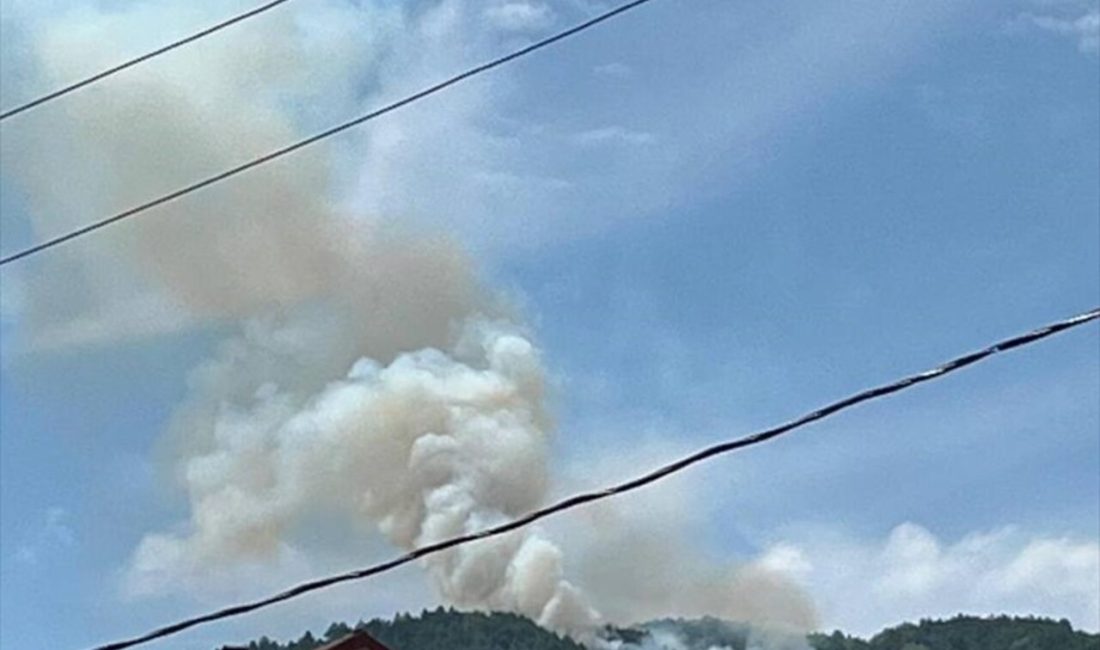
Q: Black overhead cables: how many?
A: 3